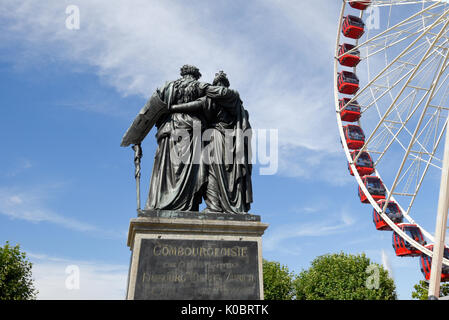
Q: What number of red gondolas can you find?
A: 11